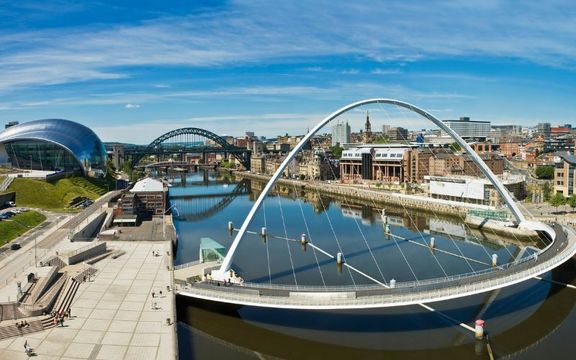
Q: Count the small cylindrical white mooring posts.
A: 11